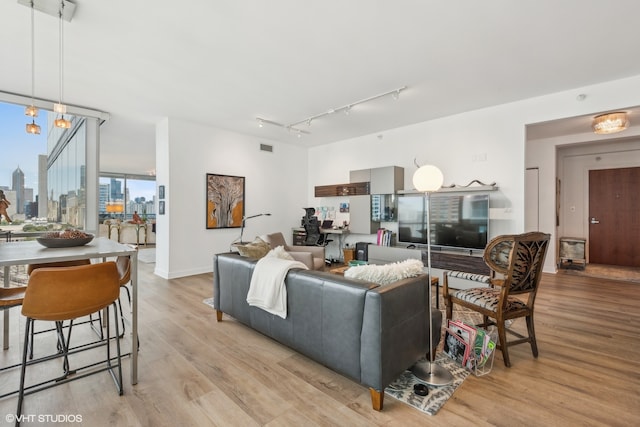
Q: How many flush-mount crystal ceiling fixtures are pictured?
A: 1